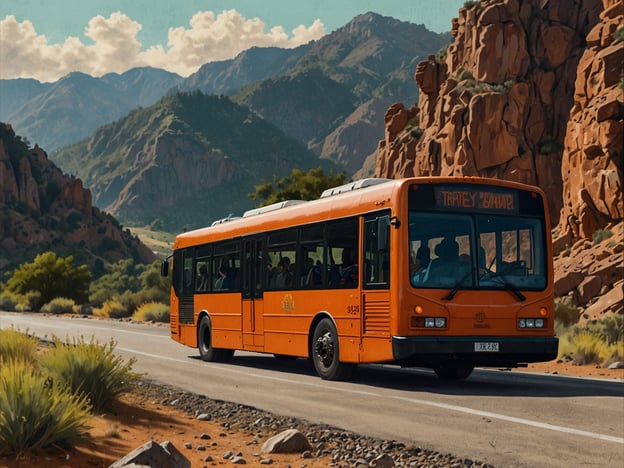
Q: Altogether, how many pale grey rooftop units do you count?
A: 3